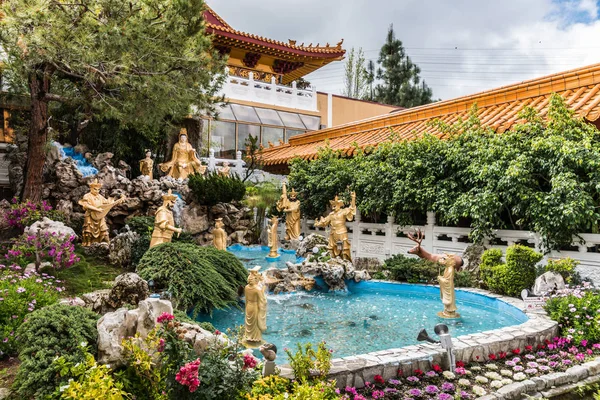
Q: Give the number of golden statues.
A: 11